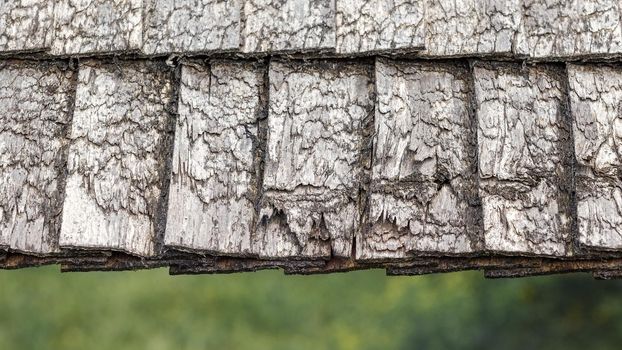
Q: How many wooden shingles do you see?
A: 14